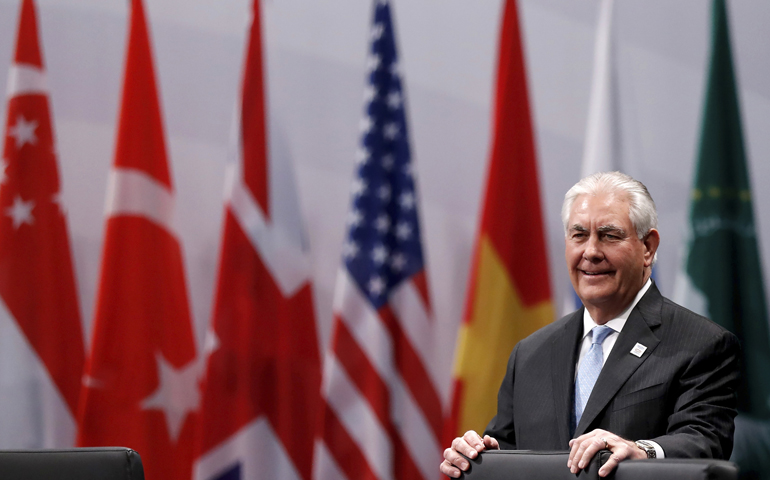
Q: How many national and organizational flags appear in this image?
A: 7